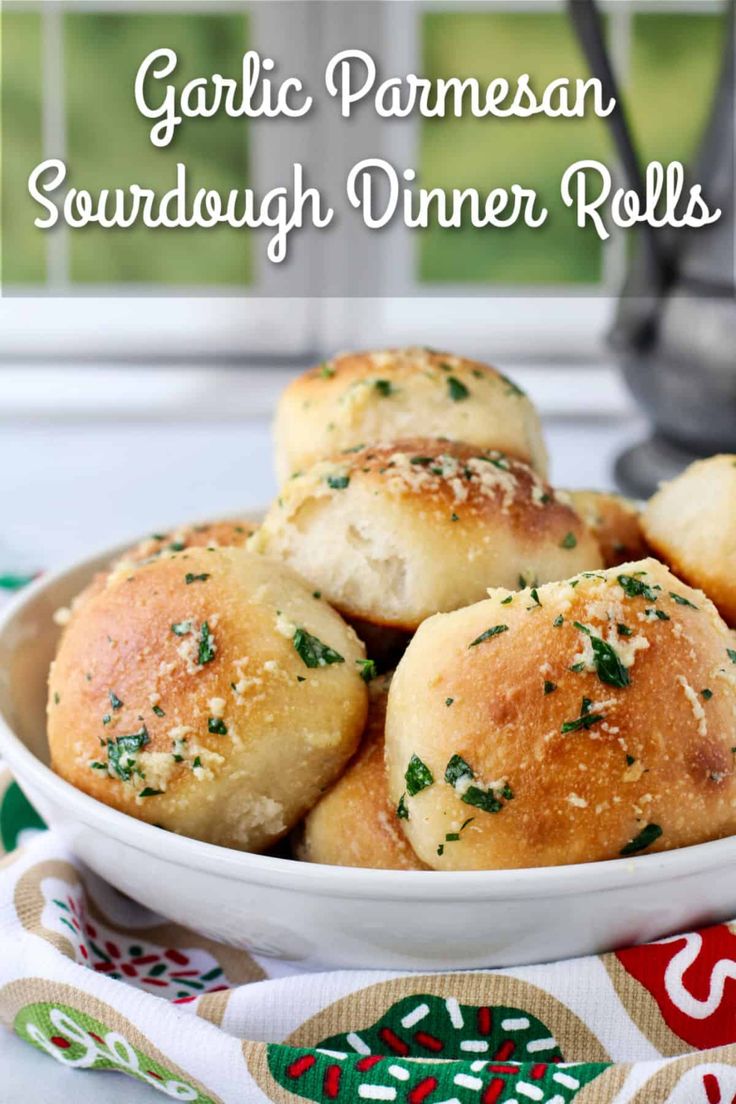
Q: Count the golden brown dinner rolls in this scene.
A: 8